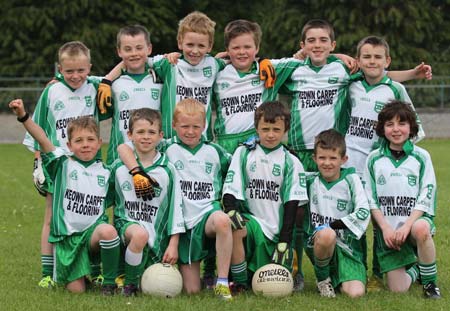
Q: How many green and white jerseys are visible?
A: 12